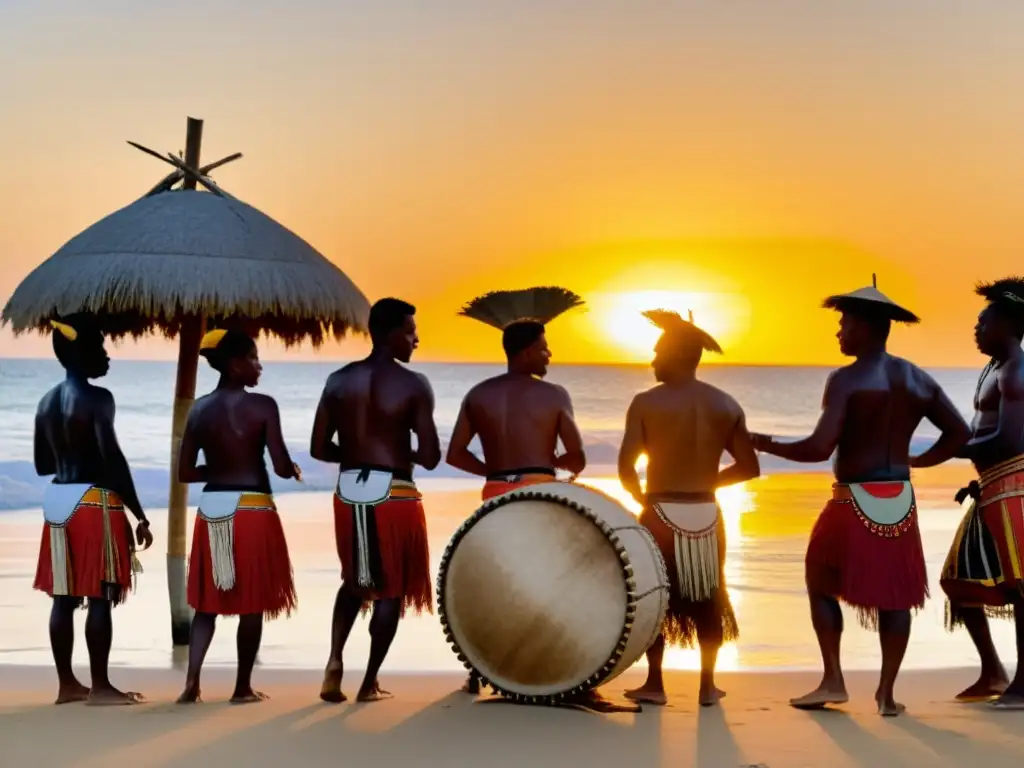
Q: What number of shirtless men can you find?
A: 7